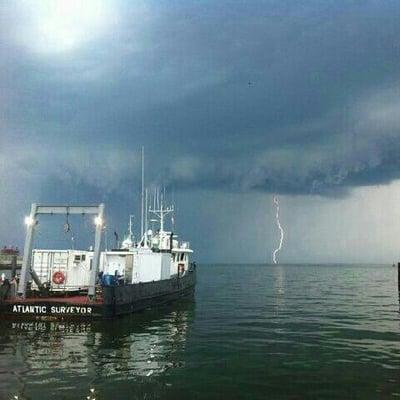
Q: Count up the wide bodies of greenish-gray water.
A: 1